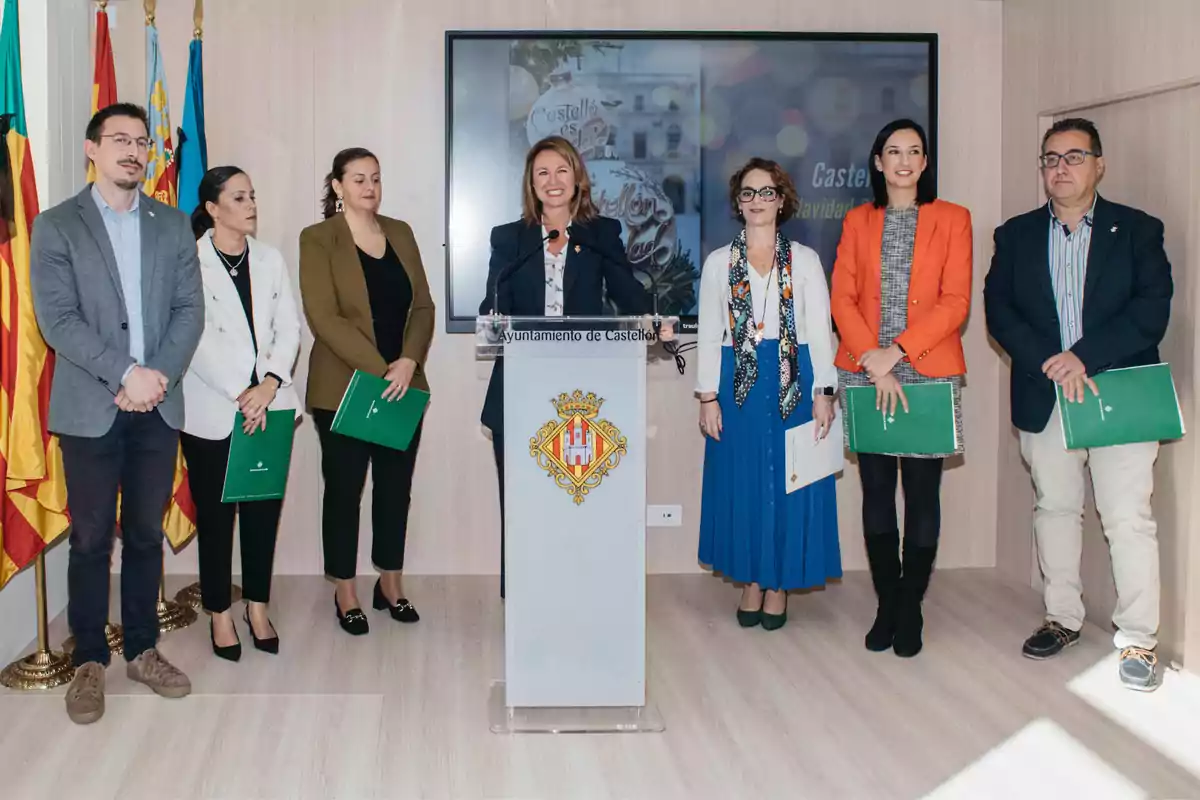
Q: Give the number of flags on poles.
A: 4